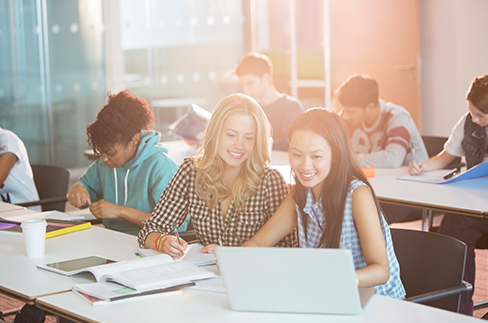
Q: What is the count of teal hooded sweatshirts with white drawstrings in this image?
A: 1